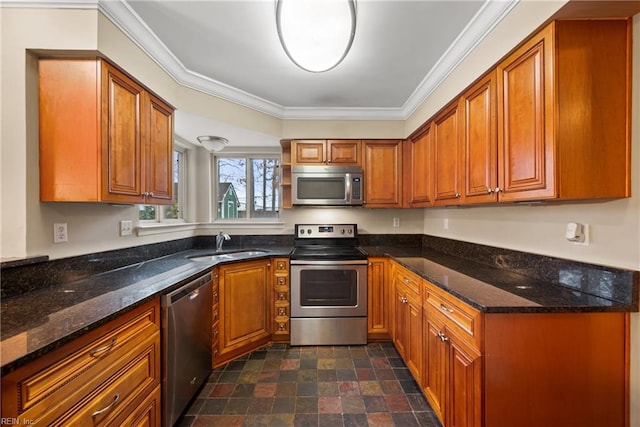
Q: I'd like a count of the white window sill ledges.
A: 2